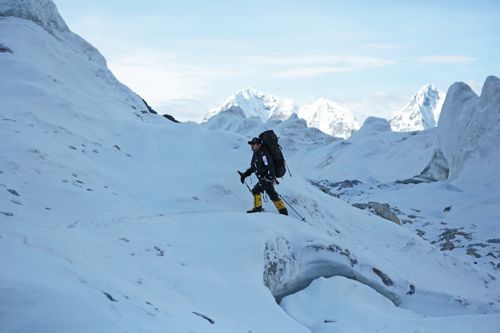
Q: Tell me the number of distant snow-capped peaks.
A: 3